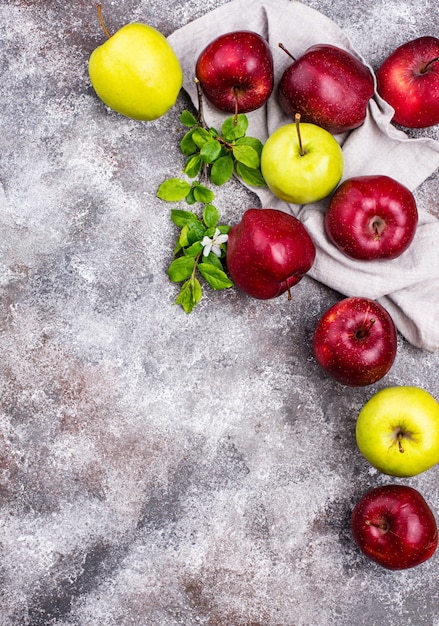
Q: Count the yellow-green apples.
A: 3